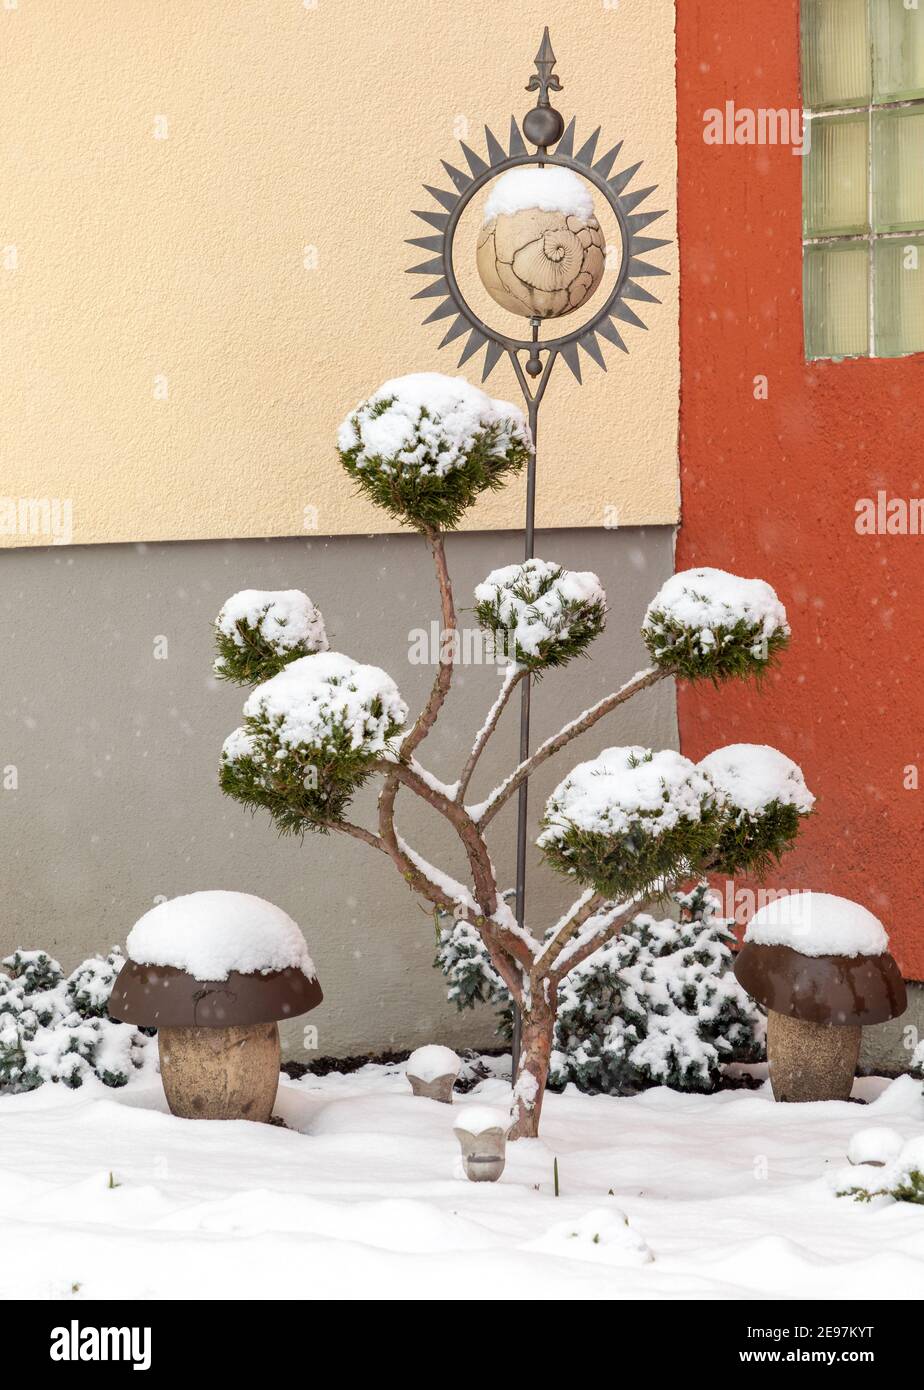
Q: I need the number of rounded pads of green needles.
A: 7